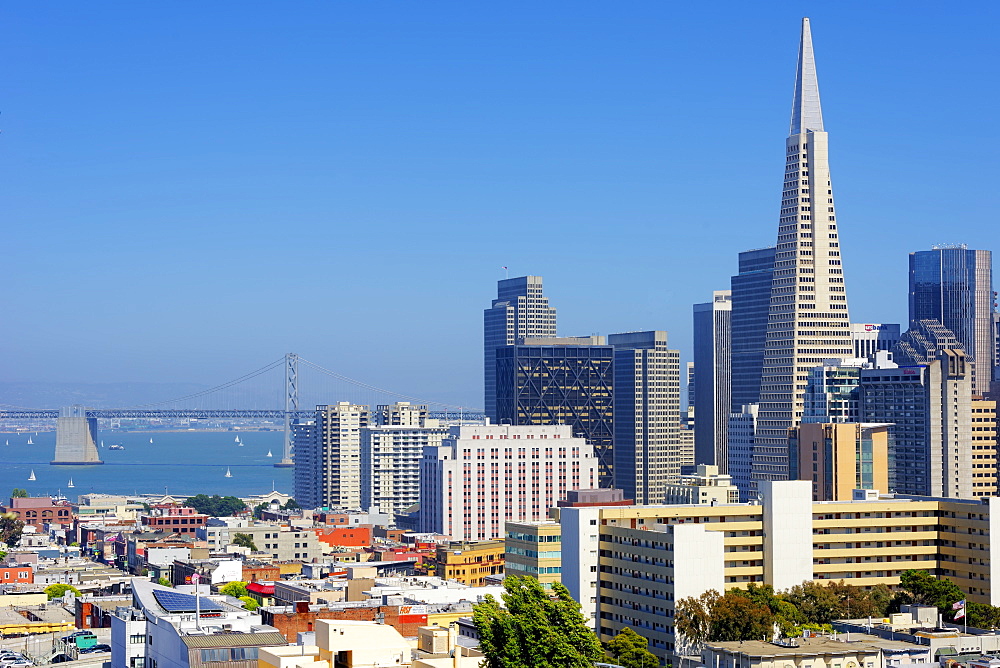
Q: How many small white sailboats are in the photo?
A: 12